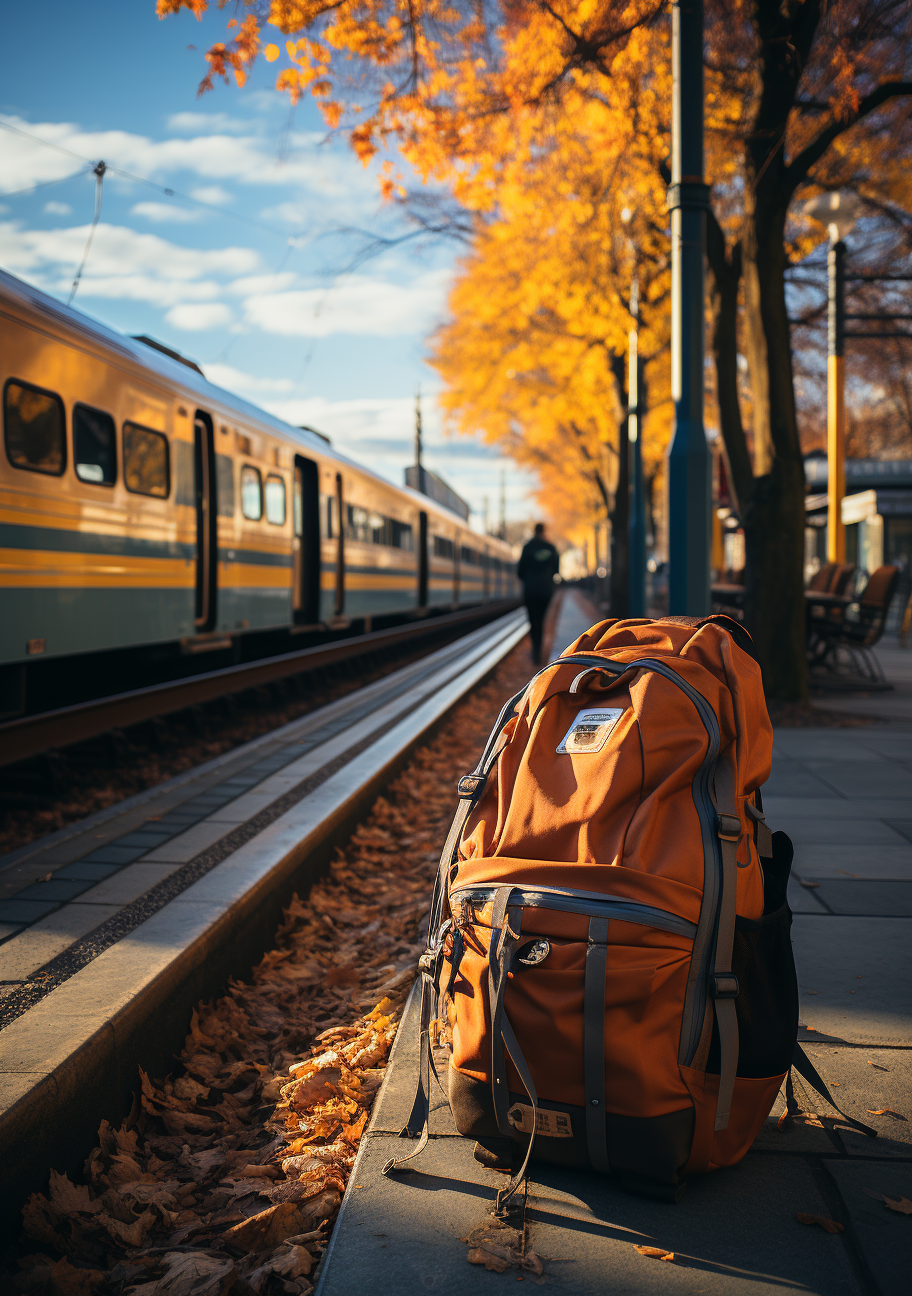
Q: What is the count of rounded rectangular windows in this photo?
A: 5